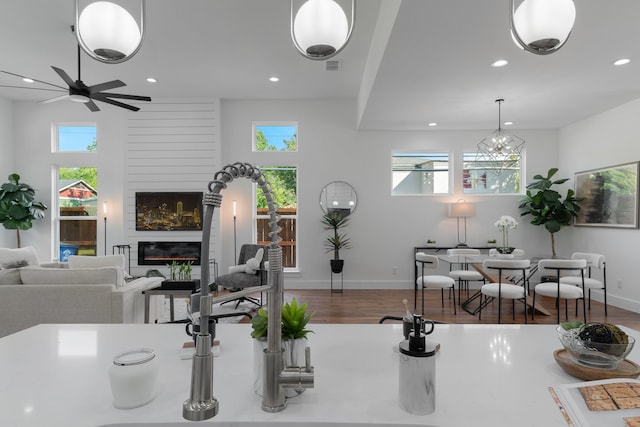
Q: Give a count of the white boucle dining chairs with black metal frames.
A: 6